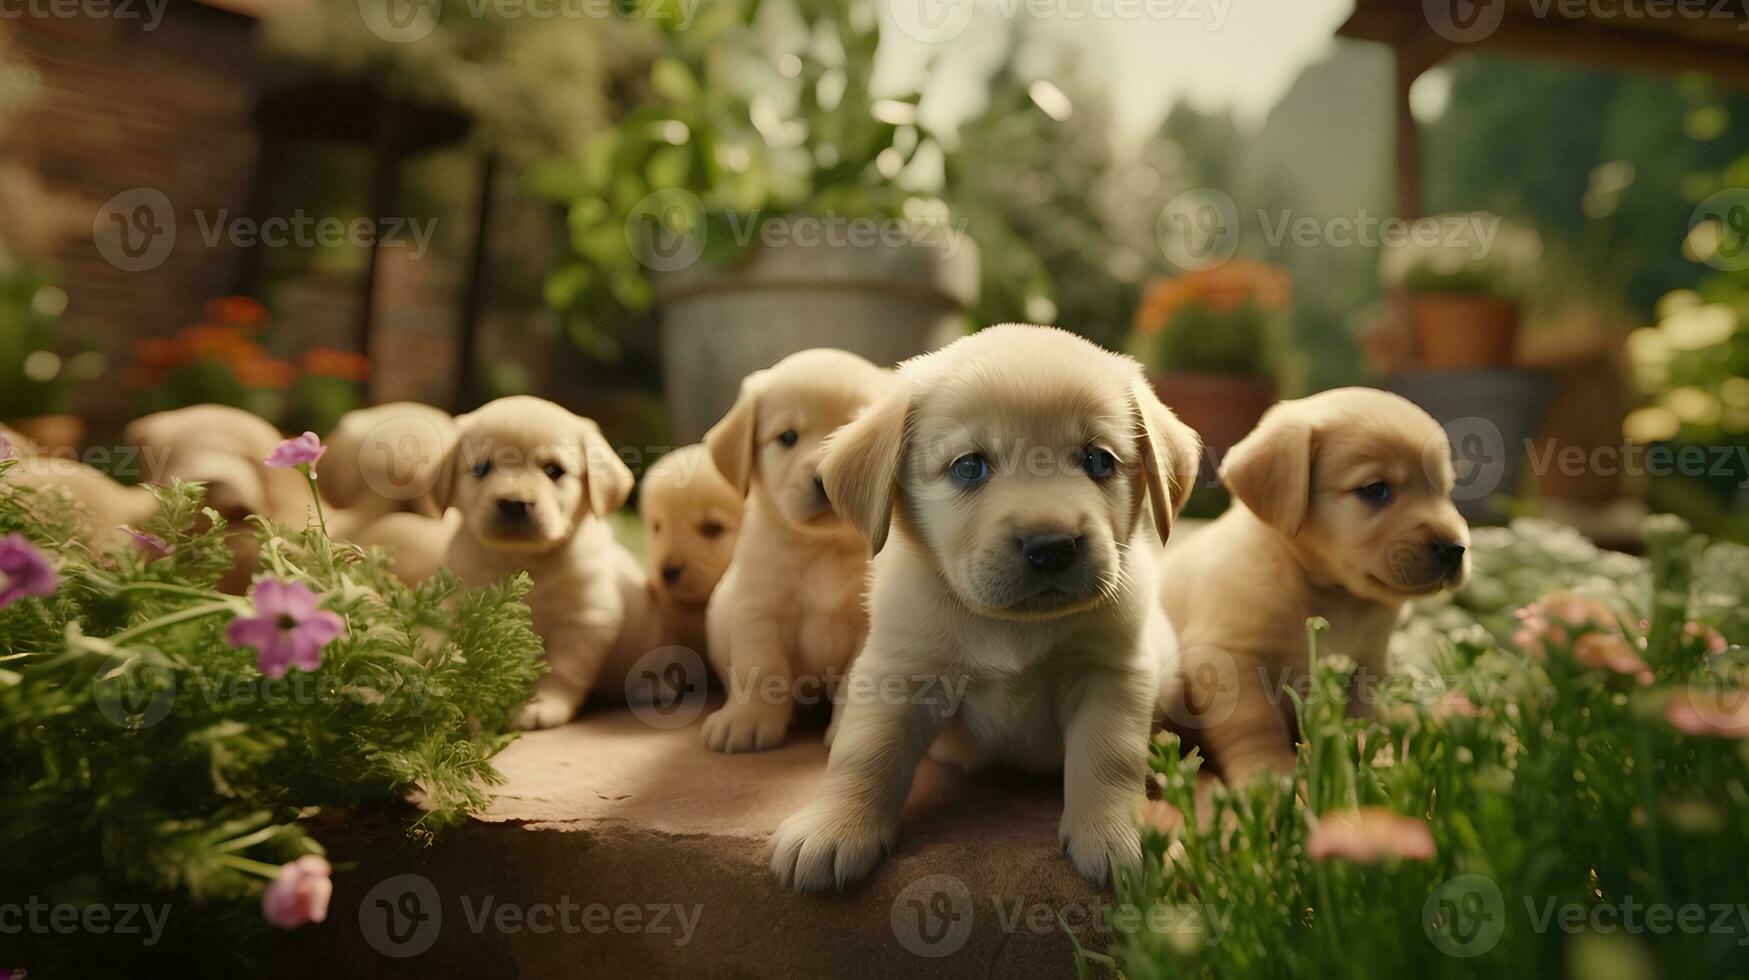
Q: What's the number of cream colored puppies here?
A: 8